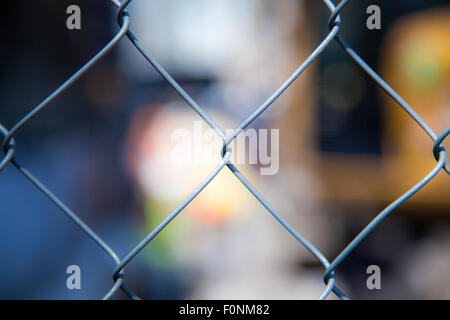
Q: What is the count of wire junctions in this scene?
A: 7